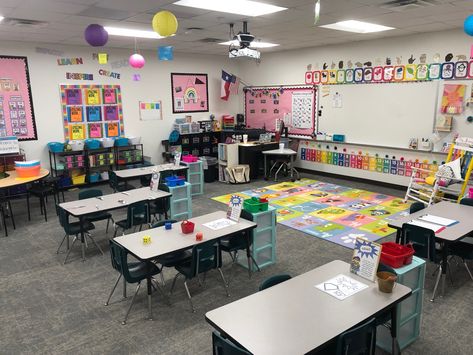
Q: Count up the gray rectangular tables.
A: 5